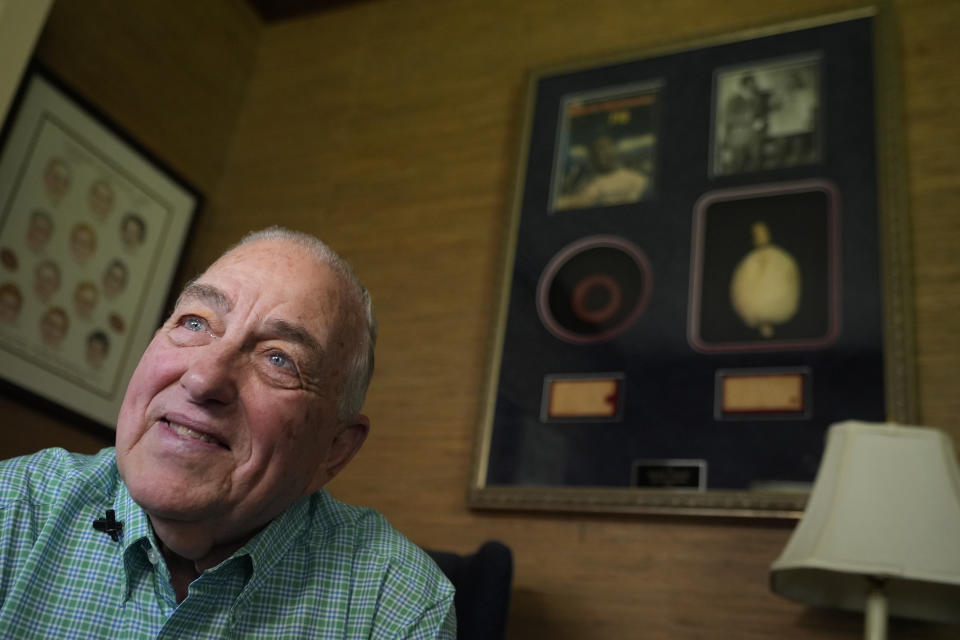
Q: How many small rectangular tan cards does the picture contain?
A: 2